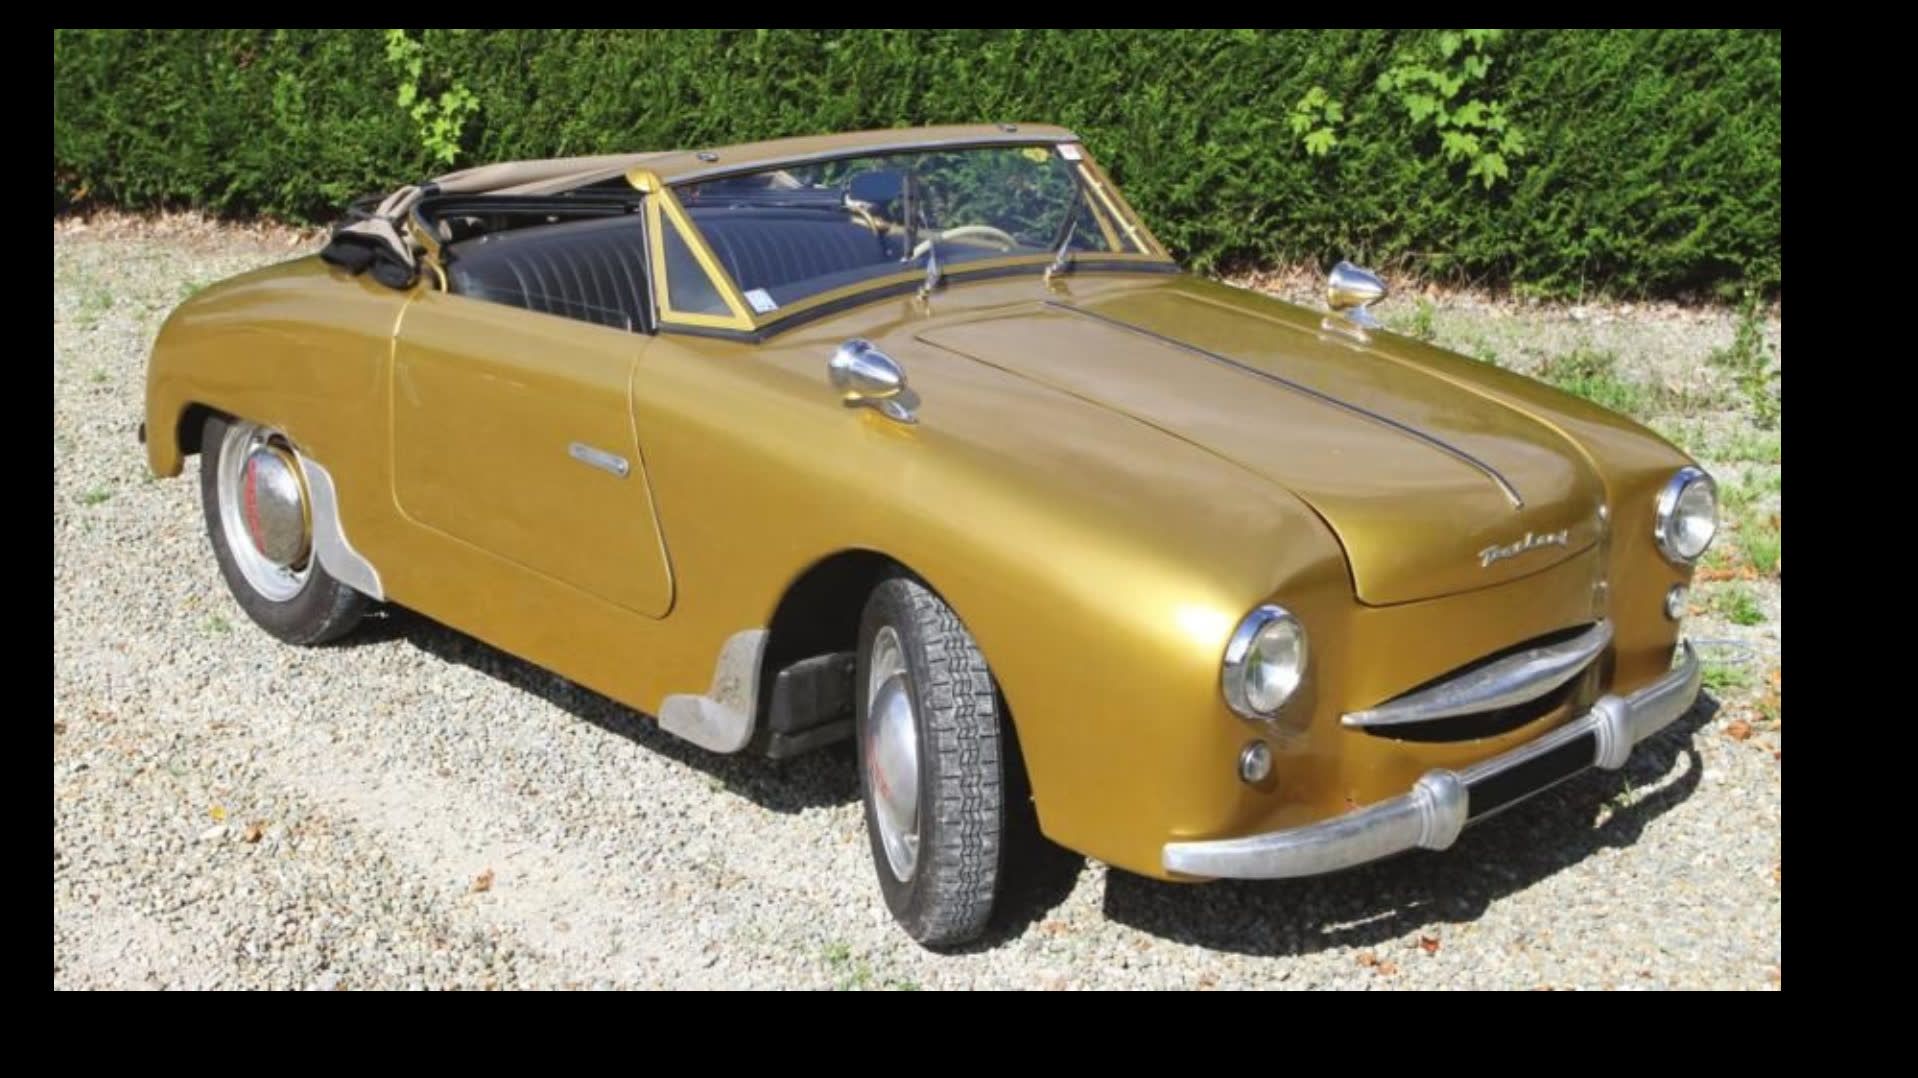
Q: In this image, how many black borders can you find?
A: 4